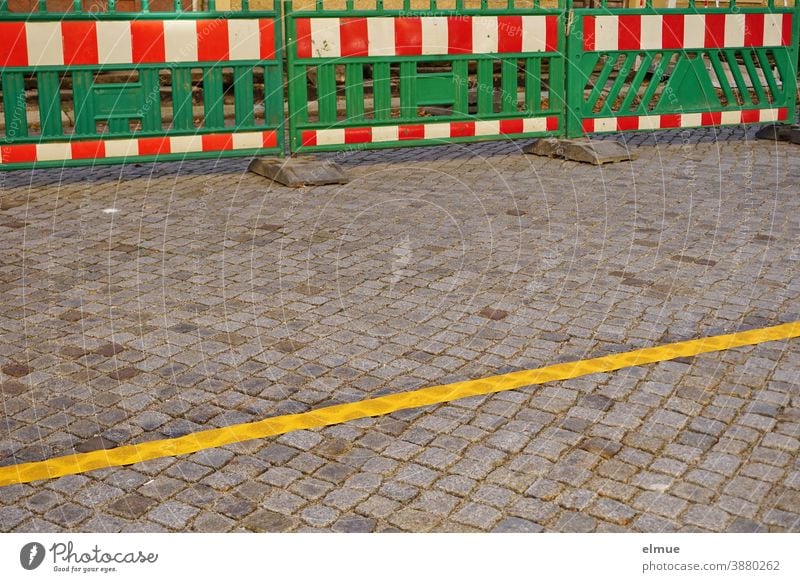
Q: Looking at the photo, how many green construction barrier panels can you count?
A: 3